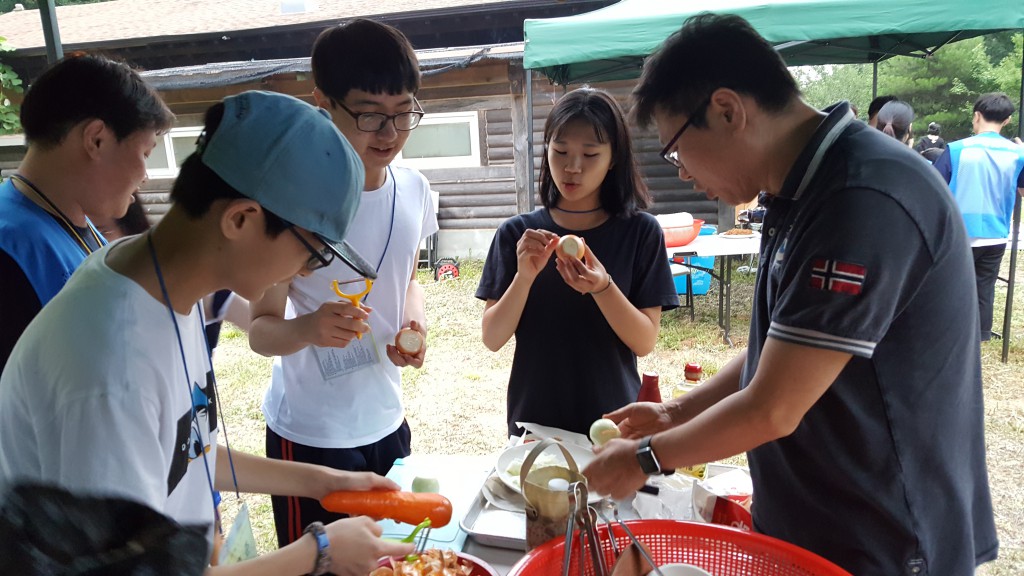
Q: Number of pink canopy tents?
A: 0